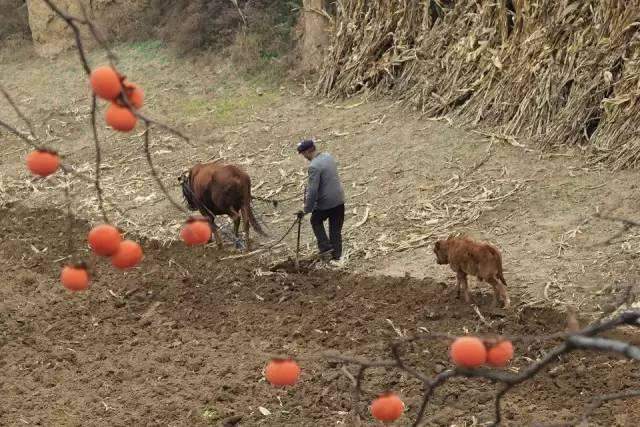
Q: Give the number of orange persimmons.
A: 12